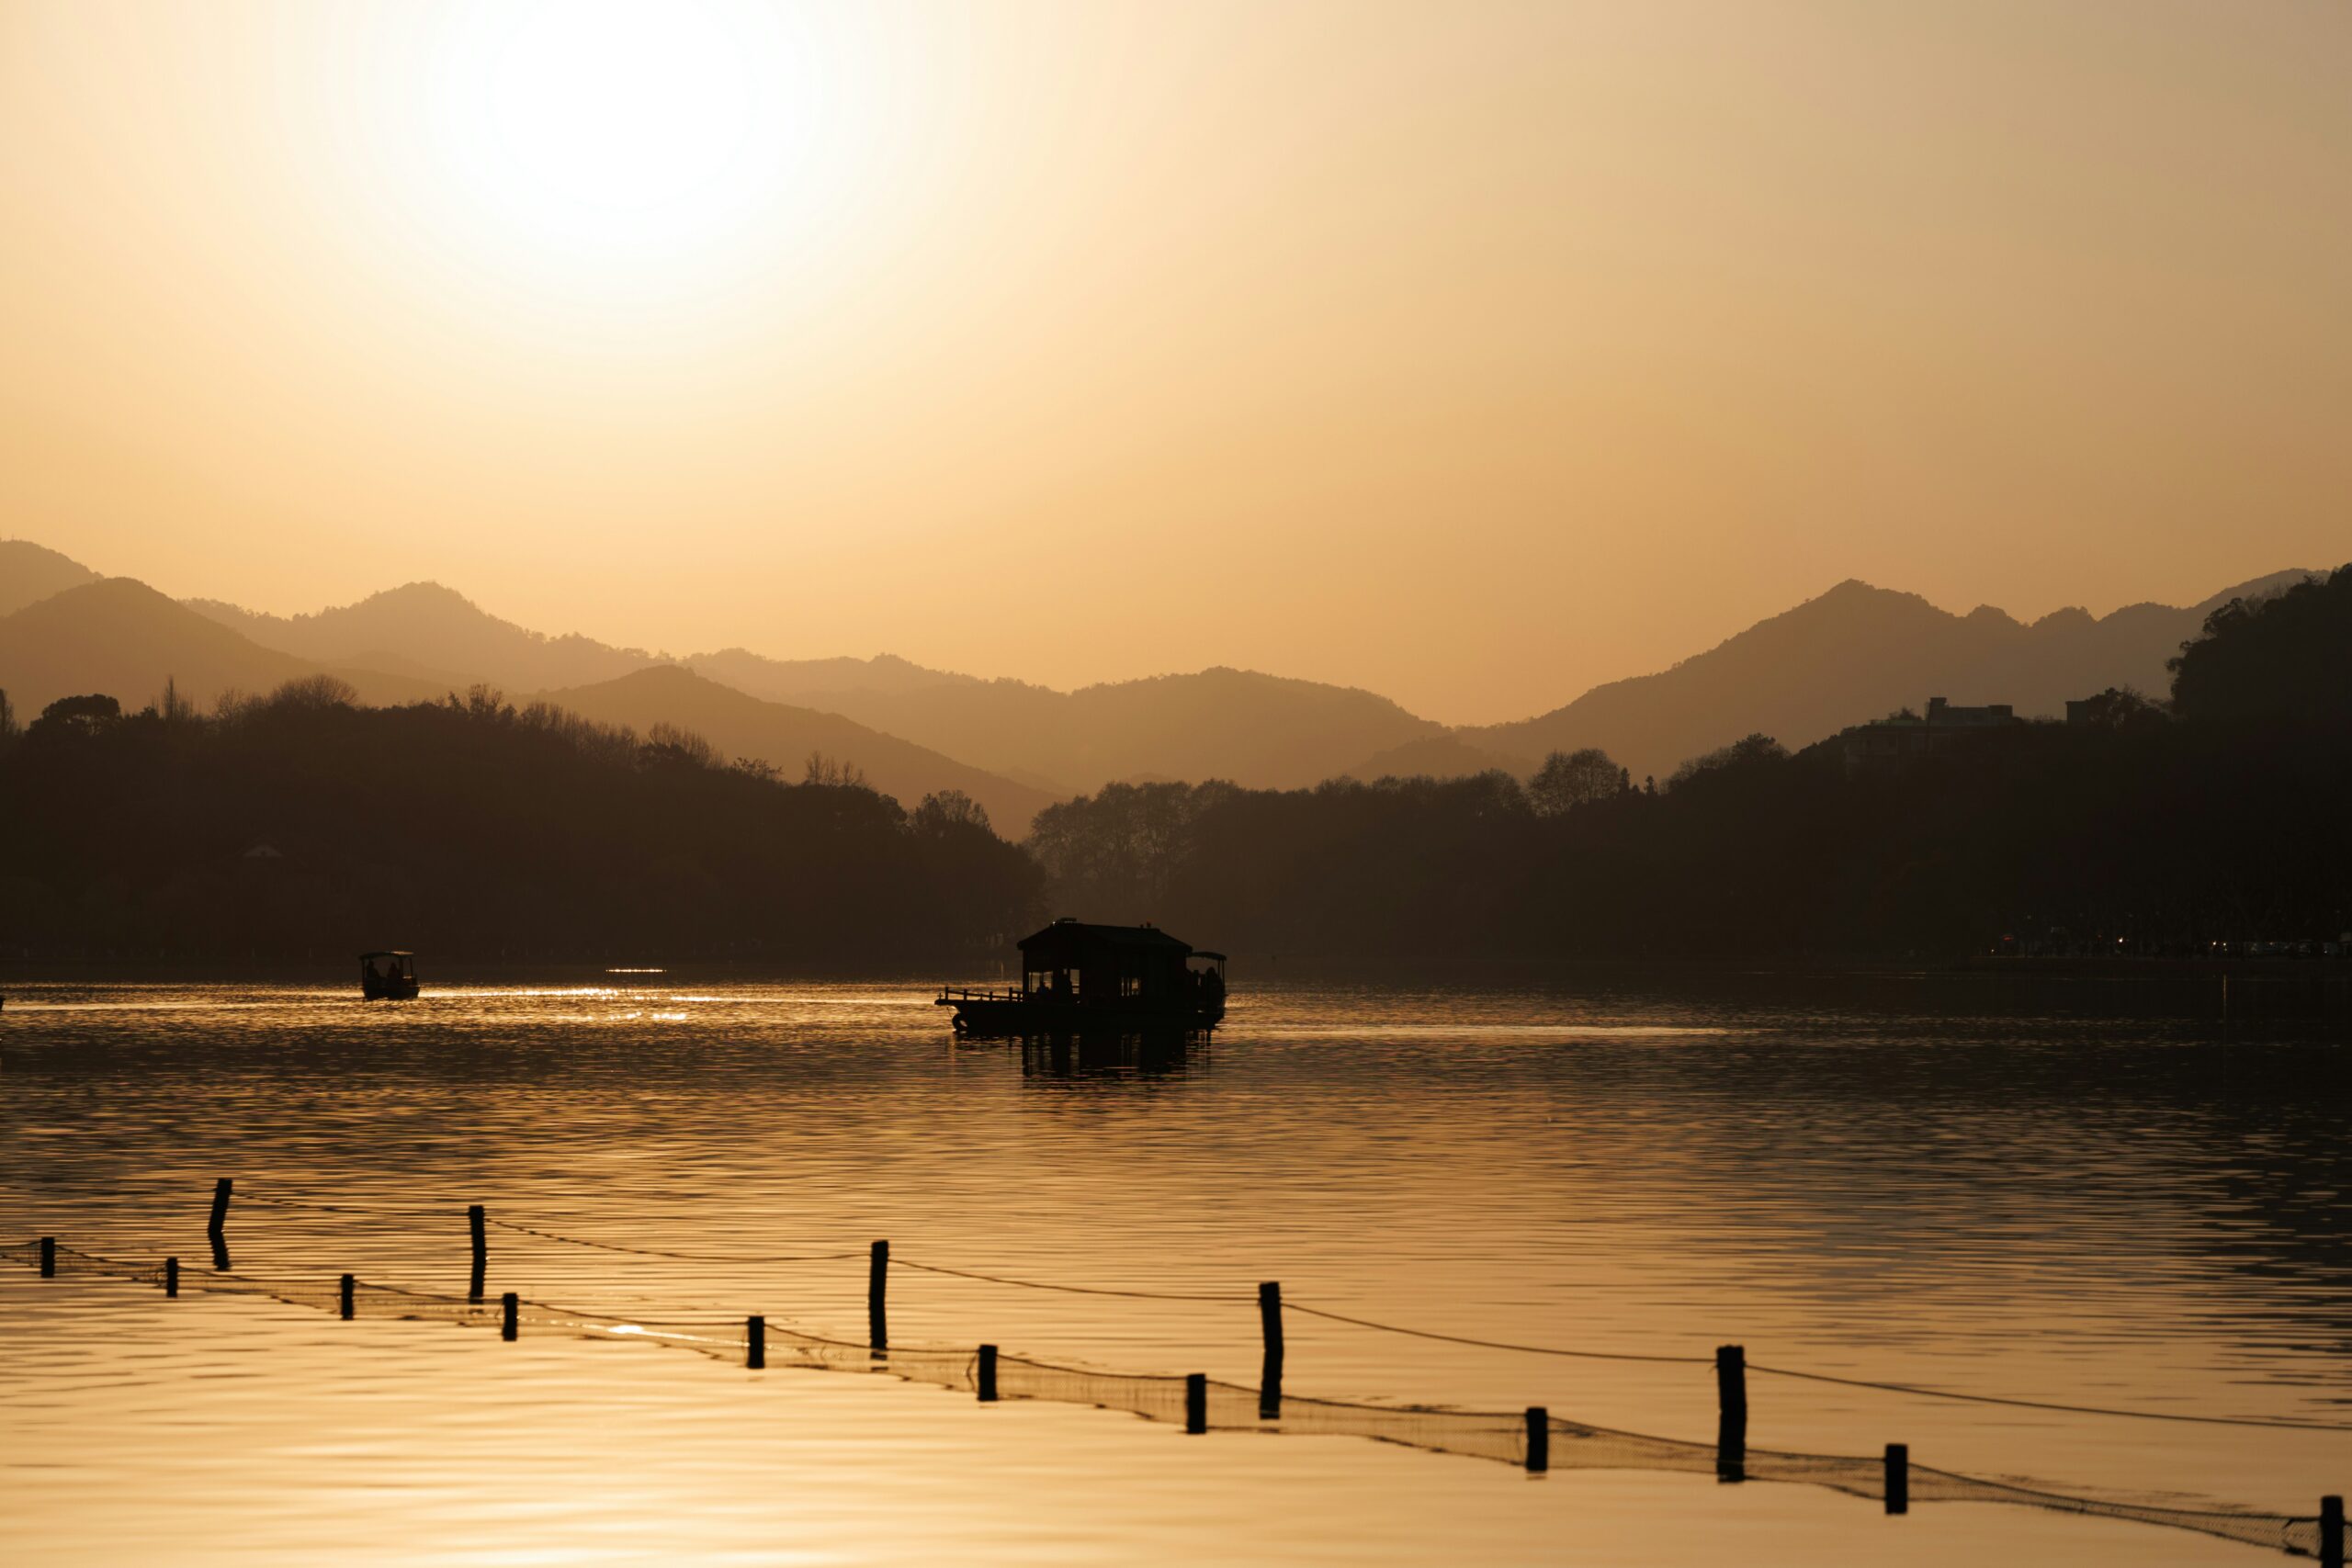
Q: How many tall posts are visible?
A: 5